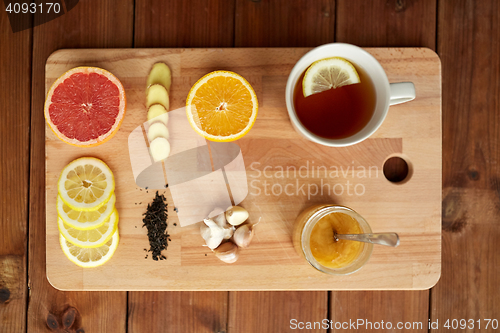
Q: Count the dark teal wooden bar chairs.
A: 0